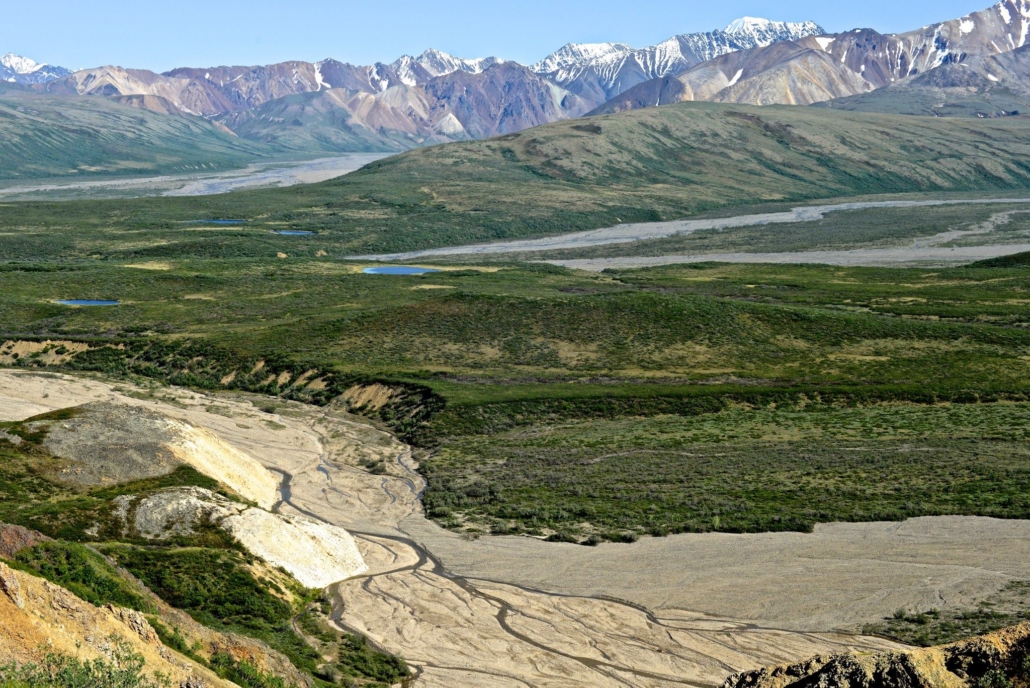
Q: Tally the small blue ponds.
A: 4